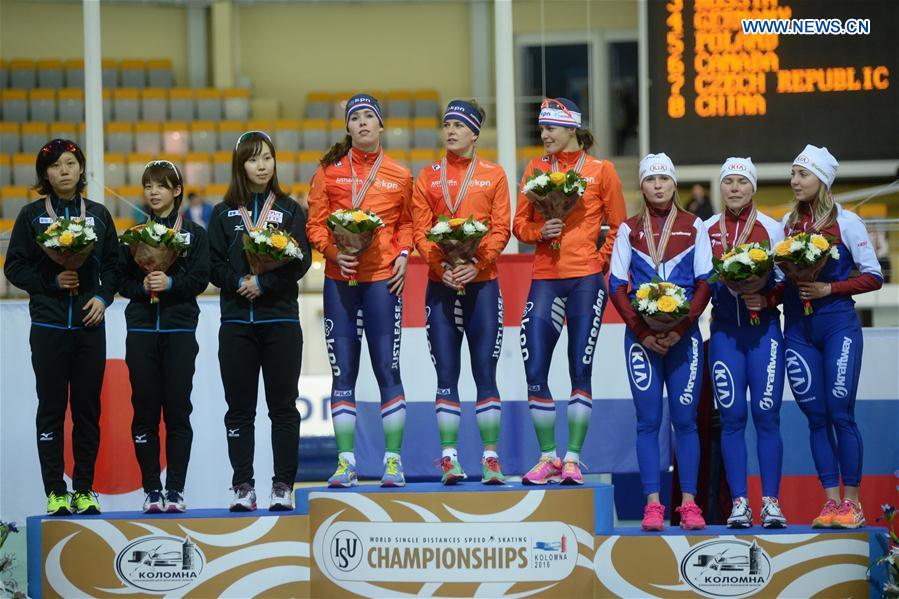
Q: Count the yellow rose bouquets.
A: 9